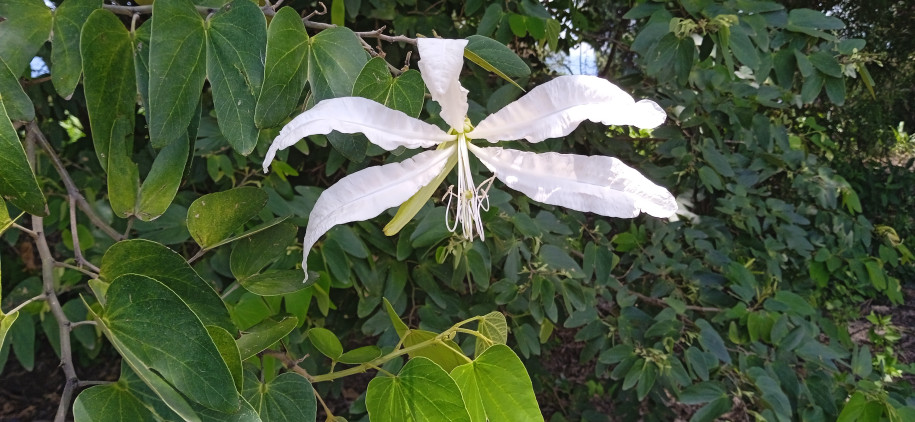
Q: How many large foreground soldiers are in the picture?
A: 0